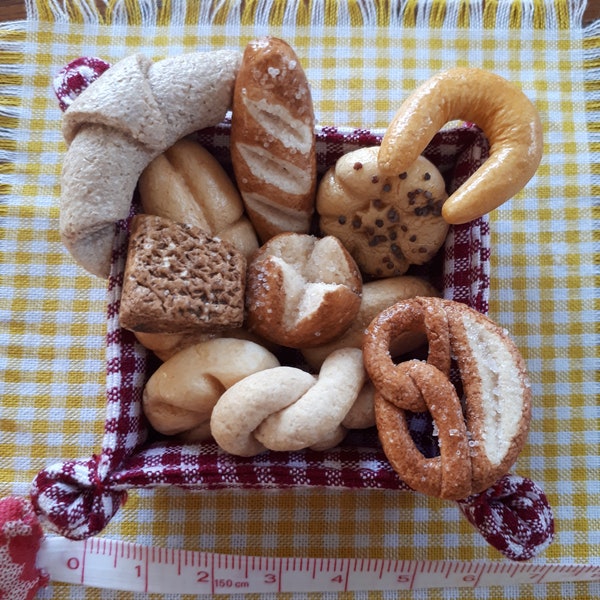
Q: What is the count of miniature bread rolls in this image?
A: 12